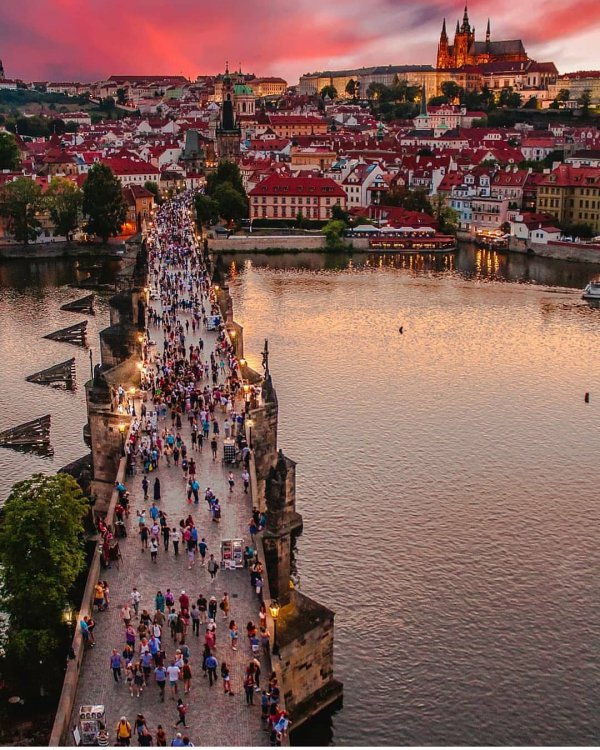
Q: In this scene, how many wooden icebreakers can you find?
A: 4